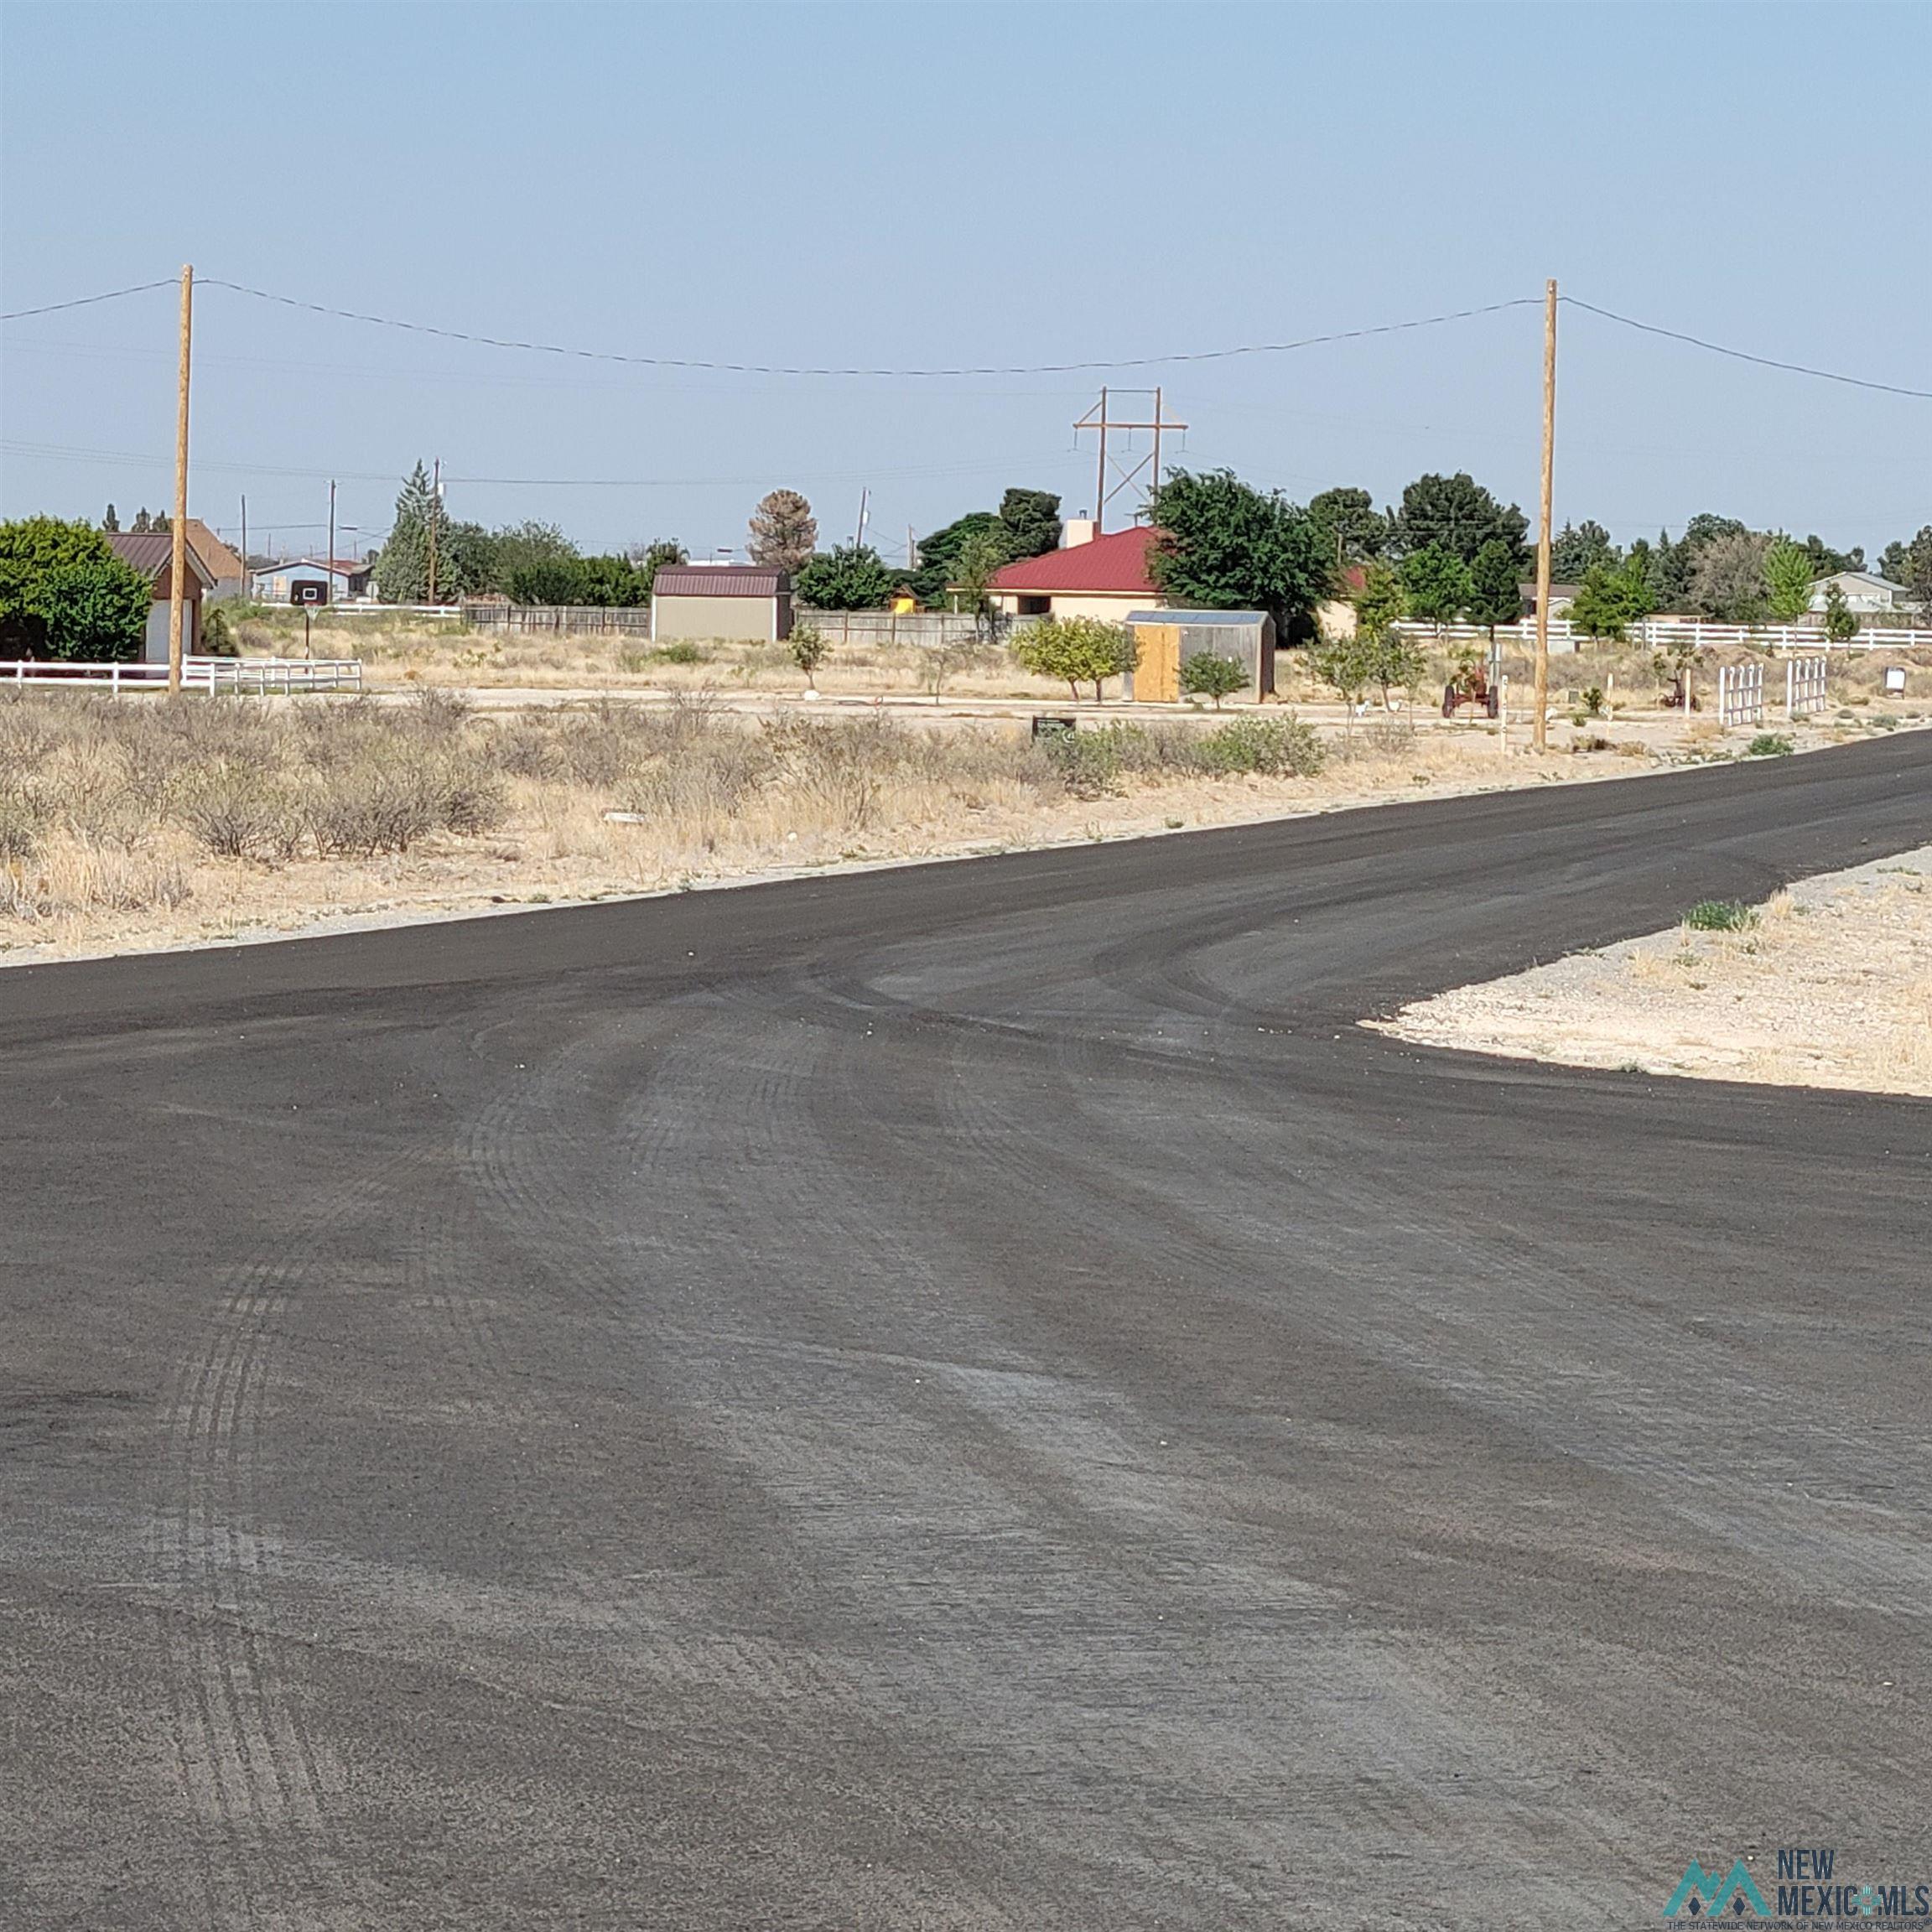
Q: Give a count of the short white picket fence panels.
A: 2